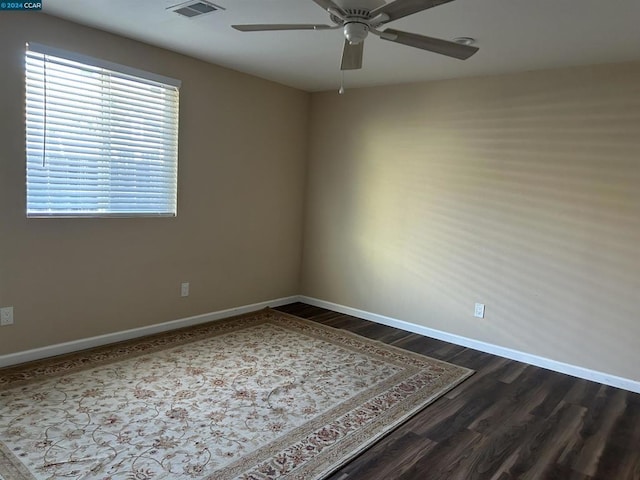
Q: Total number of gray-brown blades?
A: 5